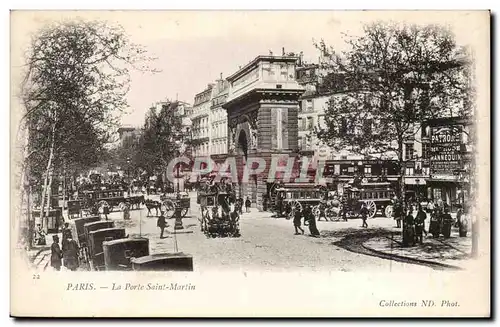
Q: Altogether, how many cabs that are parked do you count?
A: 5